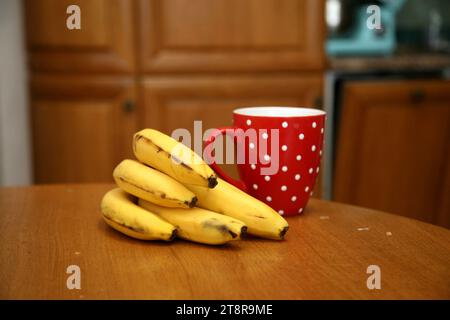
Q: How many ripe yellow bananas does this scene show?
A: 5